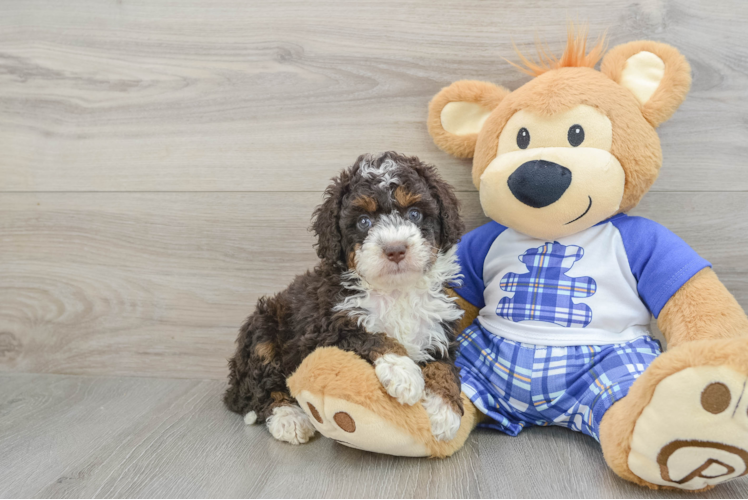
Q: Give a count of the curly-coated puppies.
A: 1